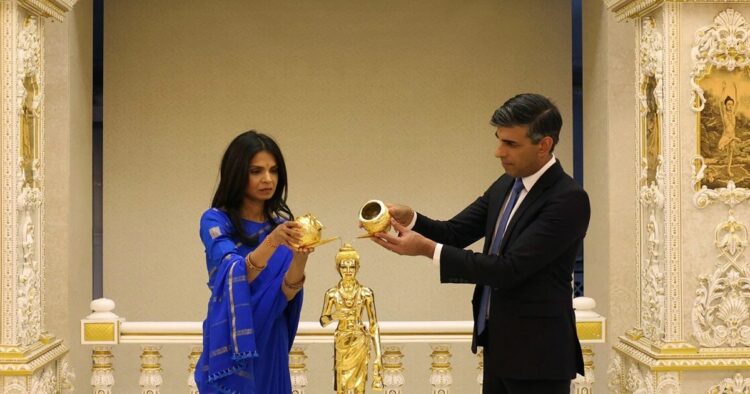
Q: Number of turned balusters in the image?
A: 8